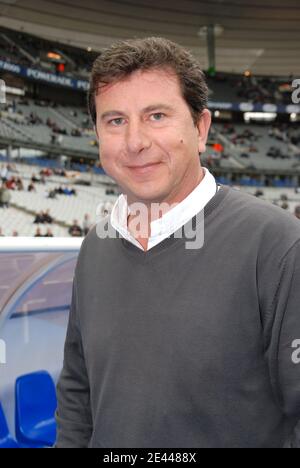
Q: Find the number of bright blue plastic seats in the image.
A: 2